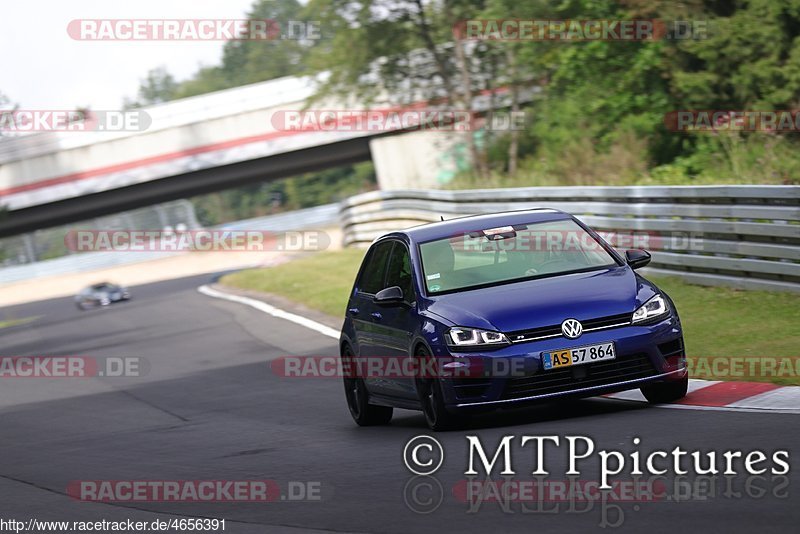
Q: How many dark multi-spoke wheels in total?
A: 2